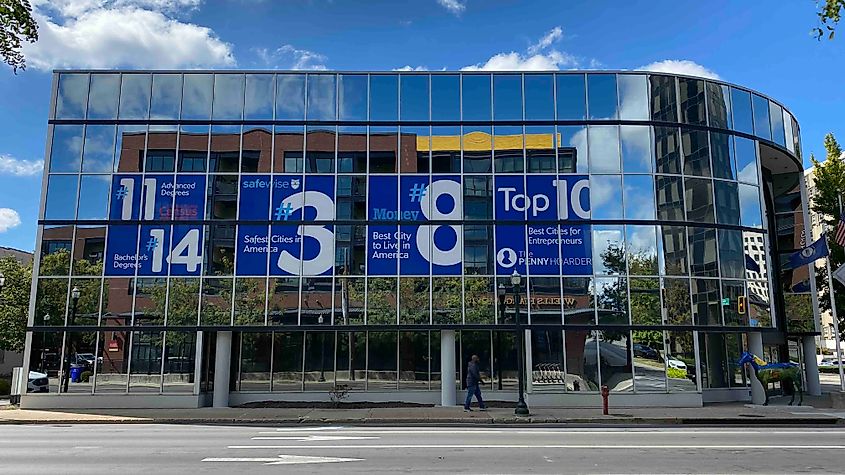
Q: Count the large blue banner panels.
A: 4